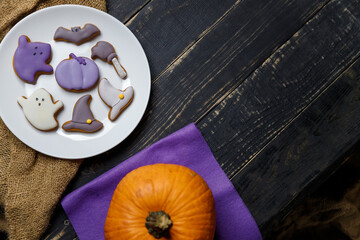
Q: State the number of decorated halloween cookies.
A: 7